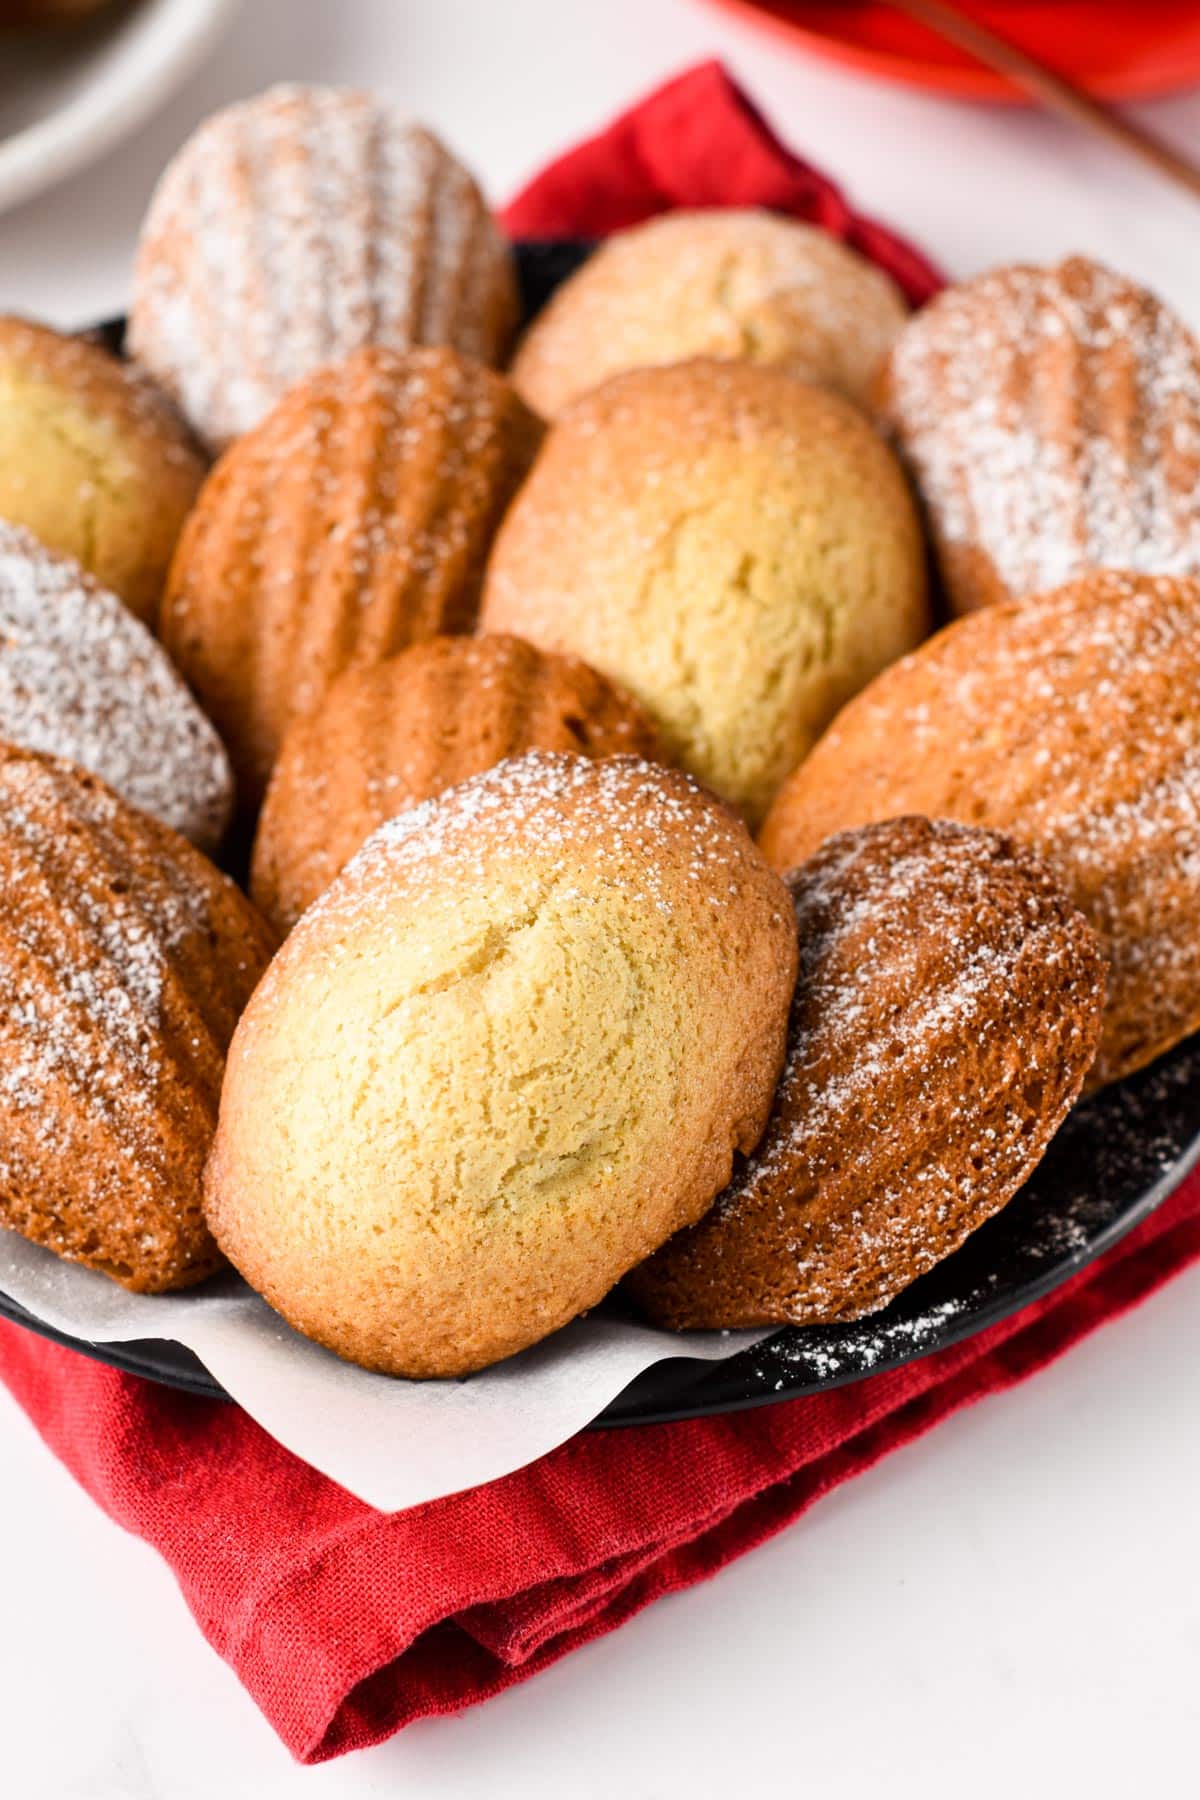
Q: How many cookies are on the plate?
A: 12